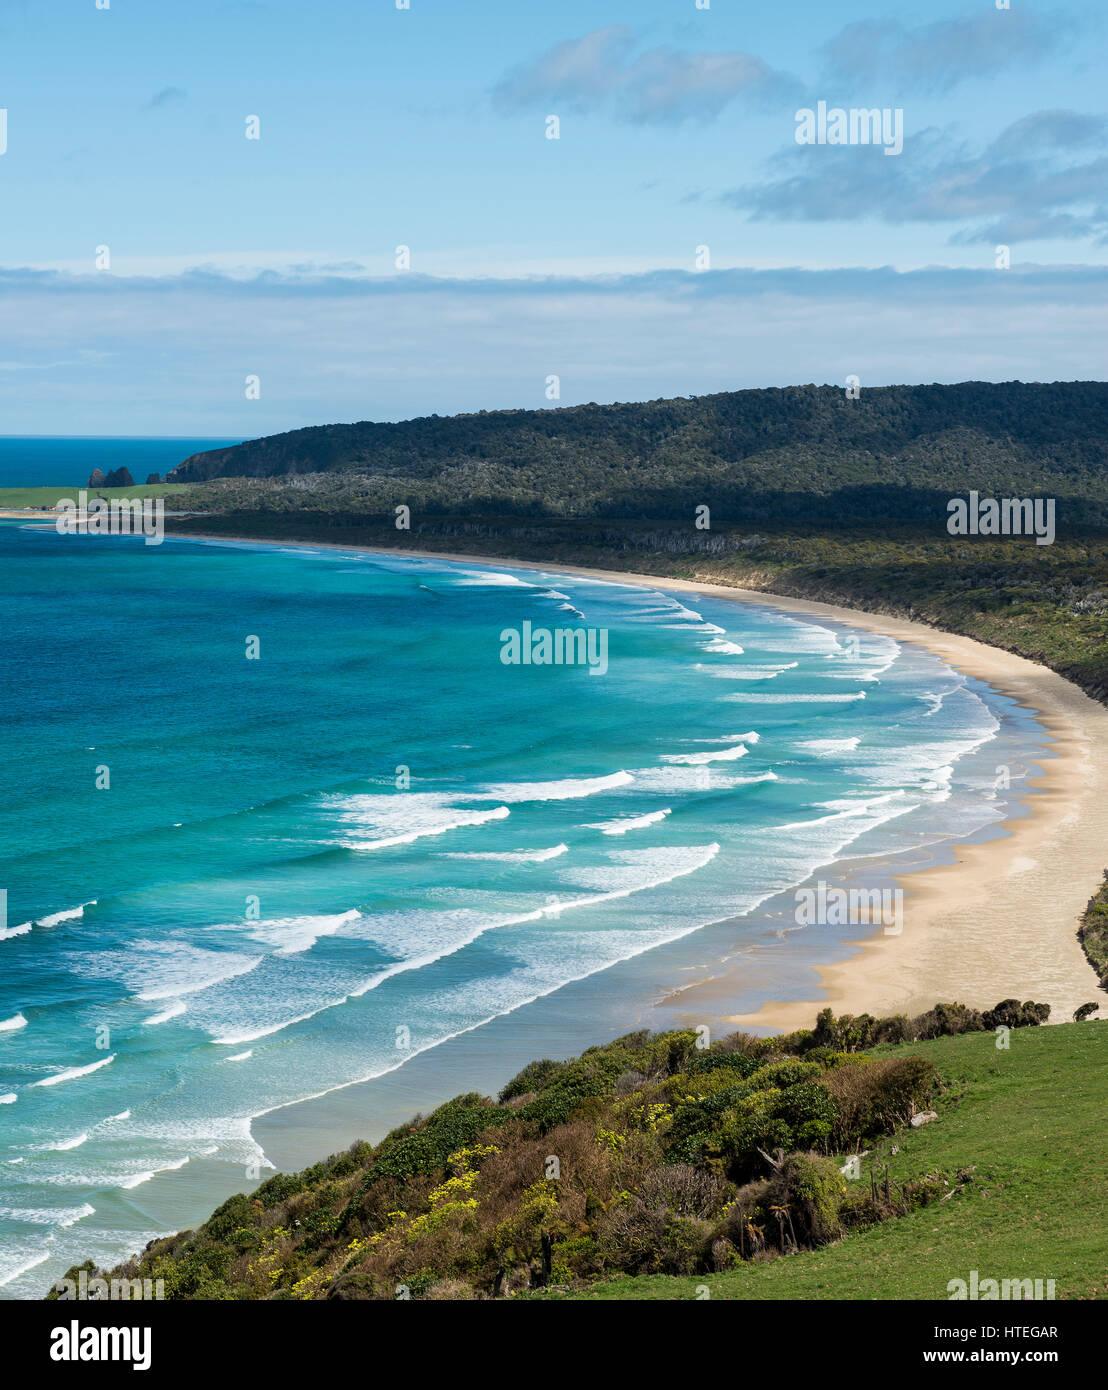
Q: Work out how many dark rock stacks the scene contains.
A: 3